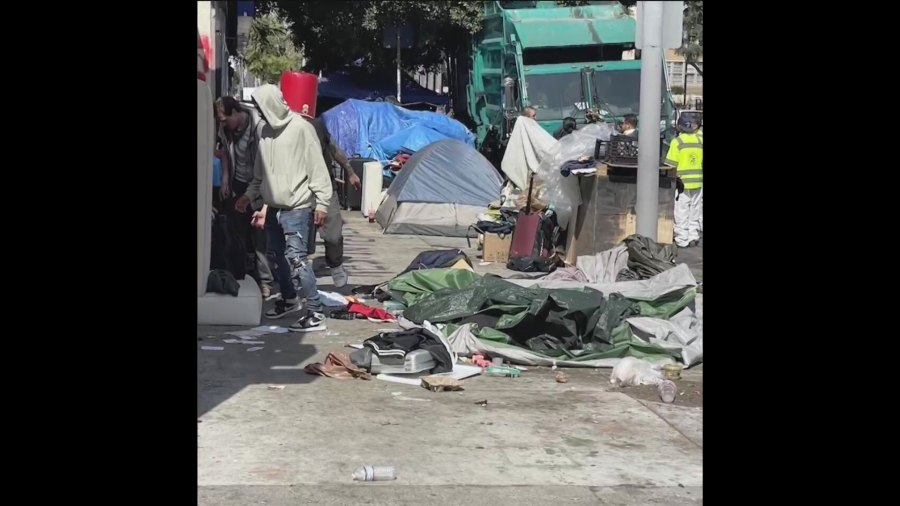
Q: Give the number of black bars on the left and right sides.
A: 2